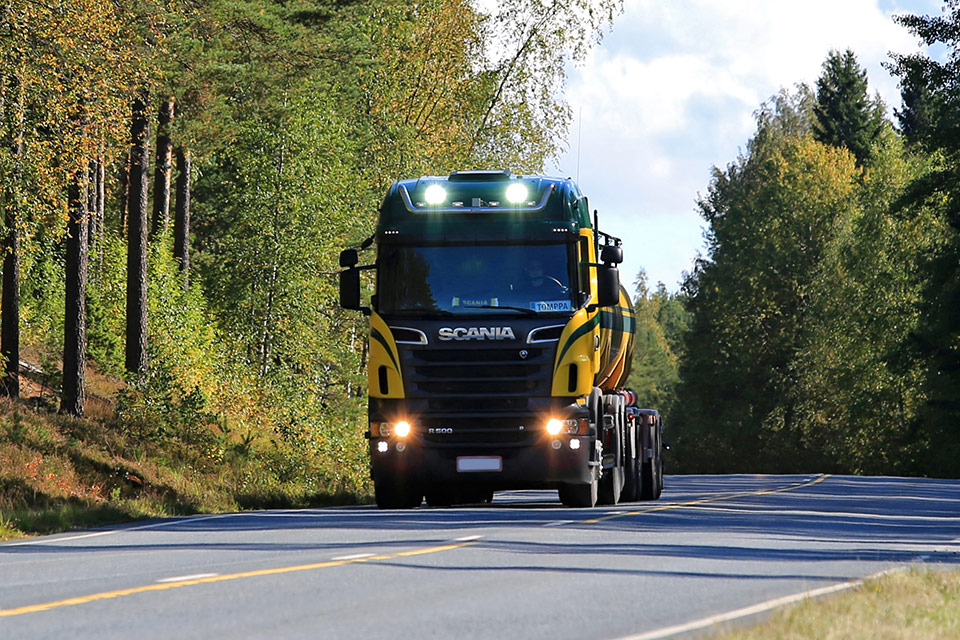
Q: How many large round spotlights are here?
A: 2